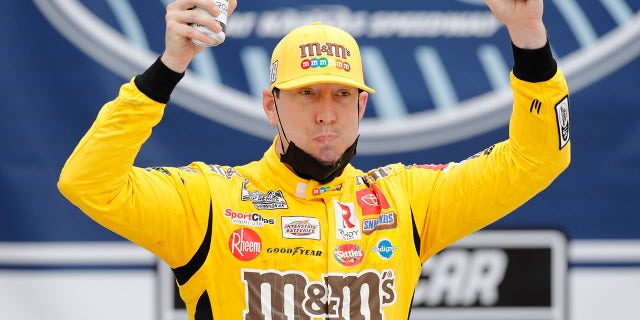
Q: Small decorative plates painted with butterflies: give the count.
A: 0